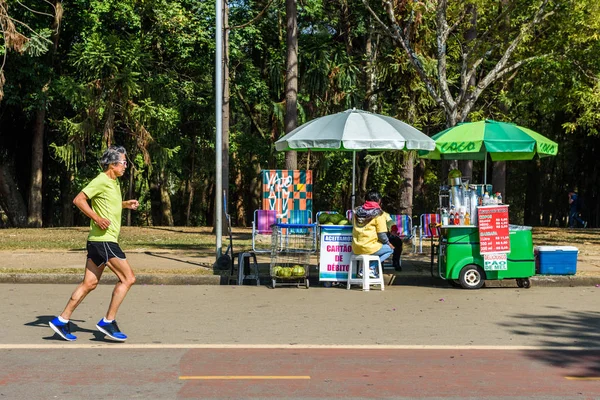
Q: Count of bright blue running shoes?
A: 2